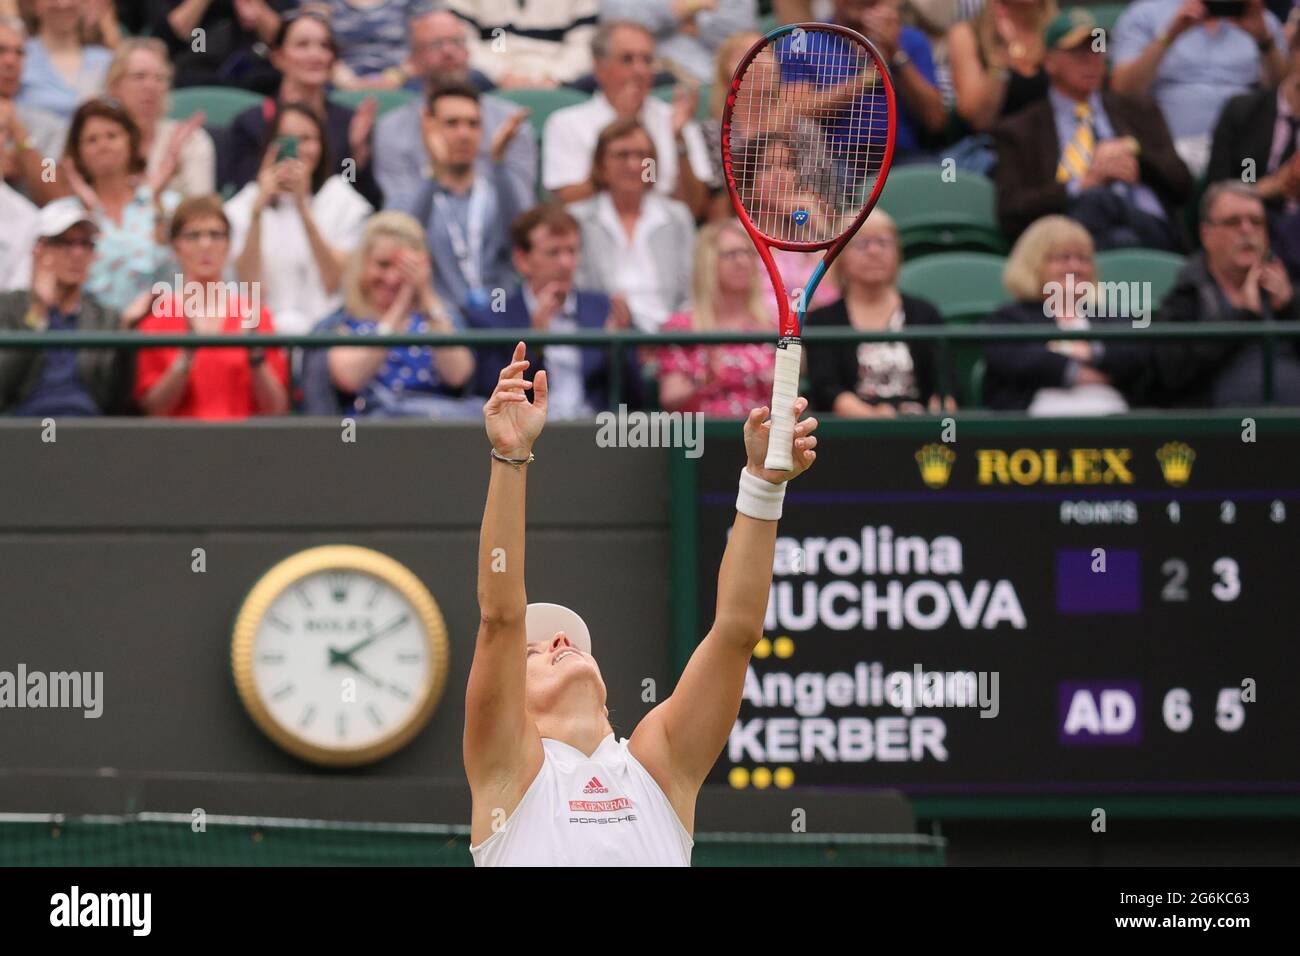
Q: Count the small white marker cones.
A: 0